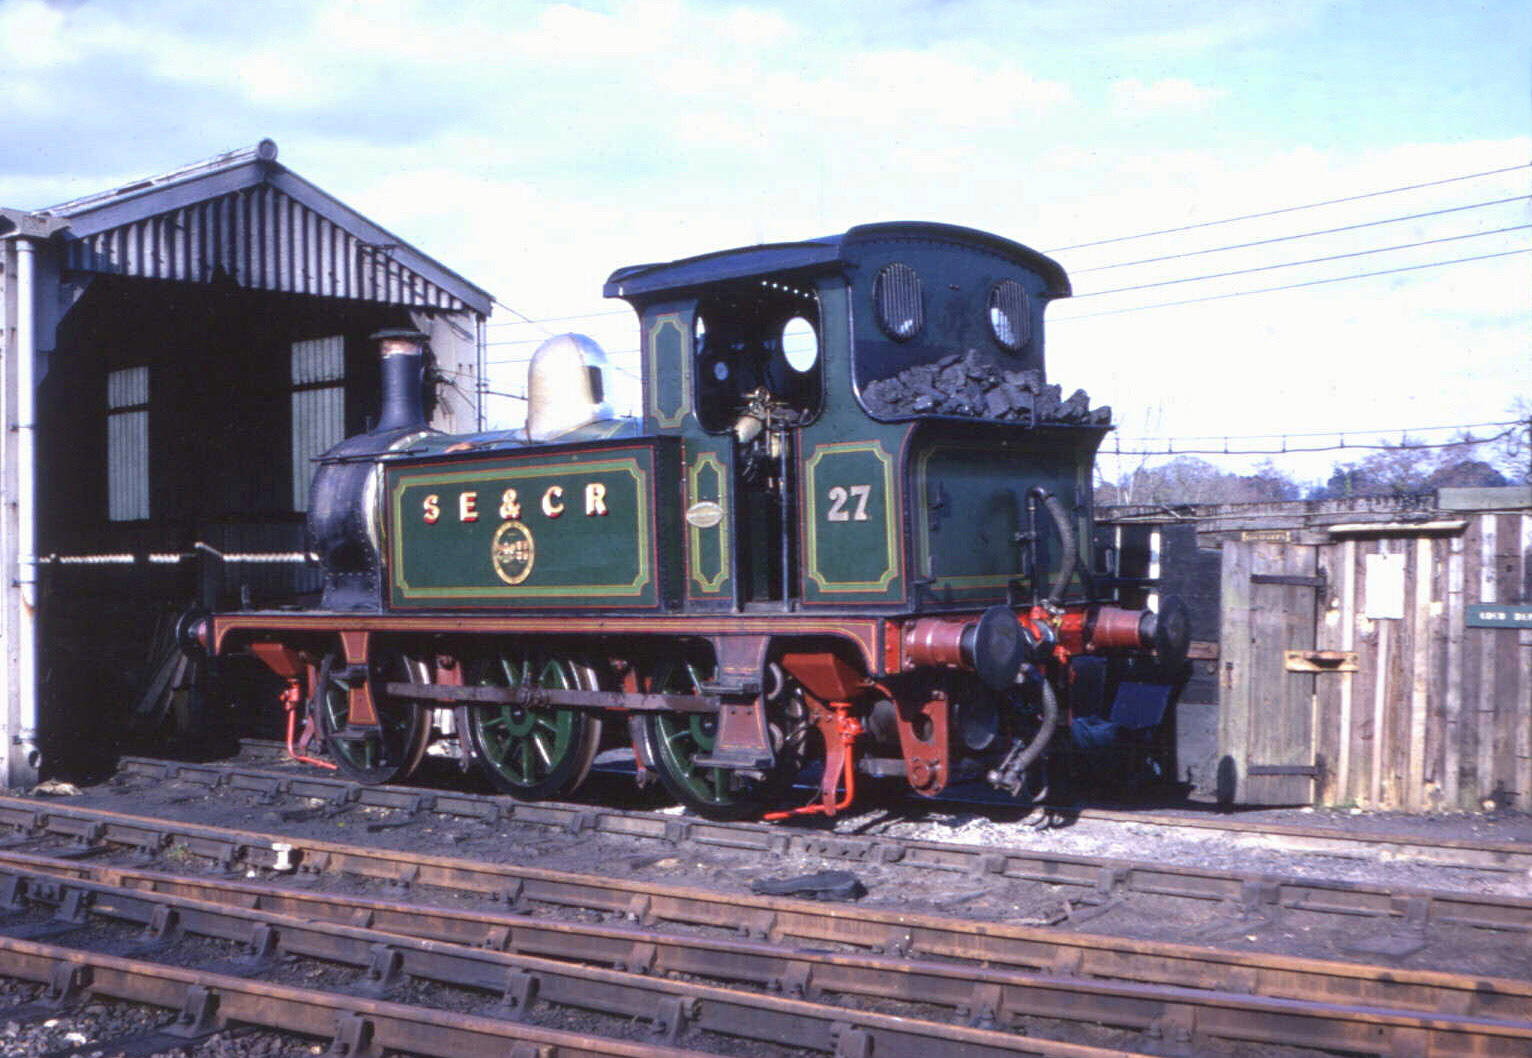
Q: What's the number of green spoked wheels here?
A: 3